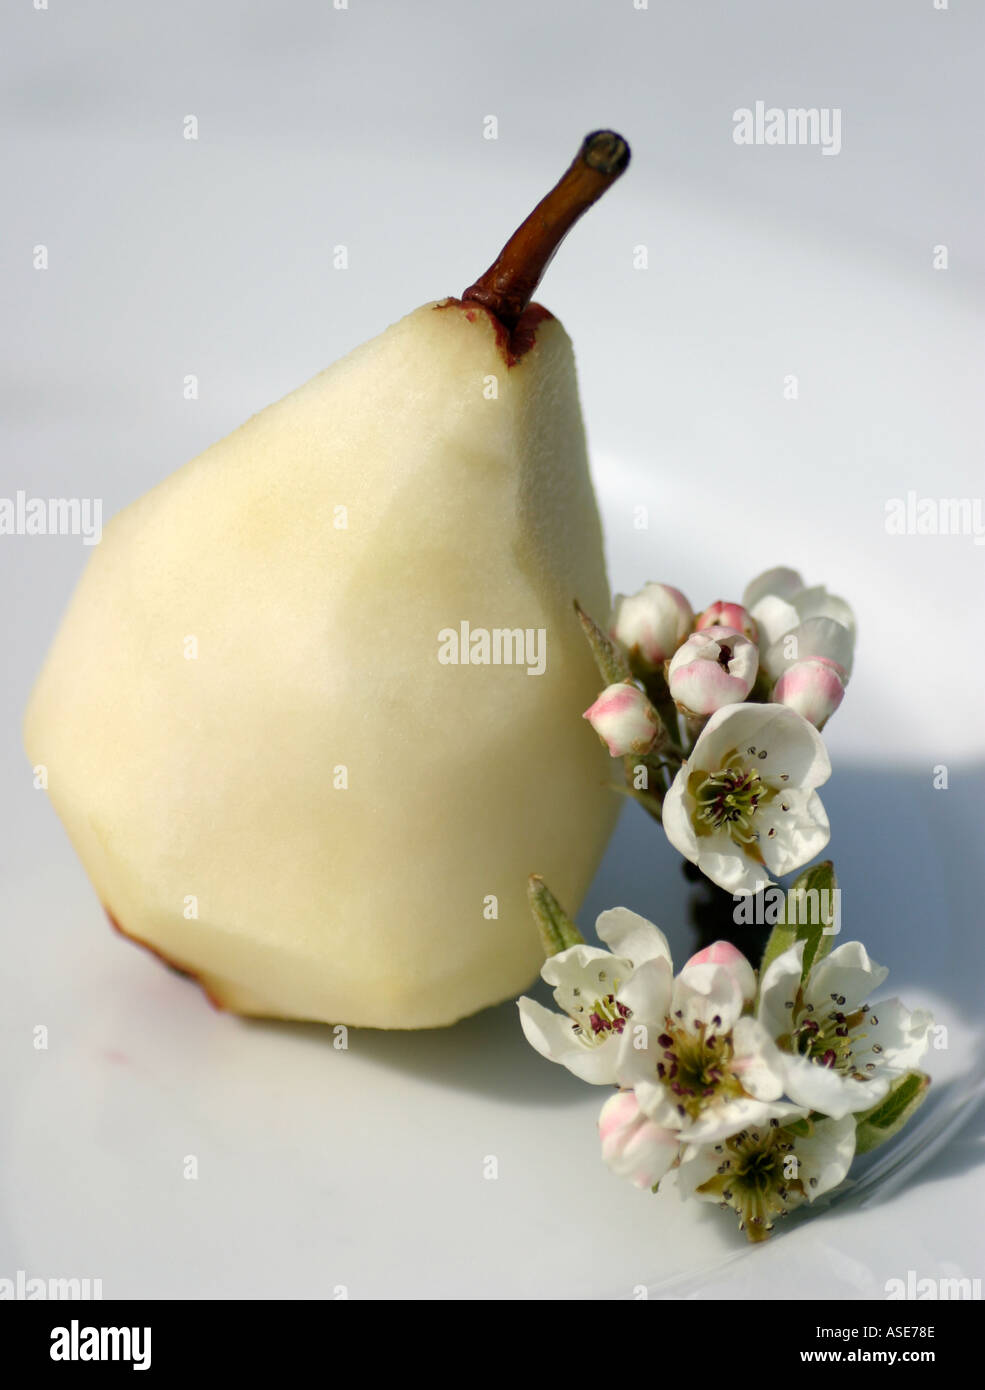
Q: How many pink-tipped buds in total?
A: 7